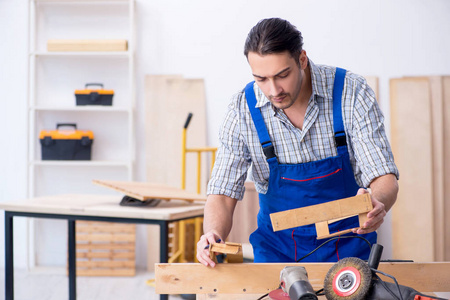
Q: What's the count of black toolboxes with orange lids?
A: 2